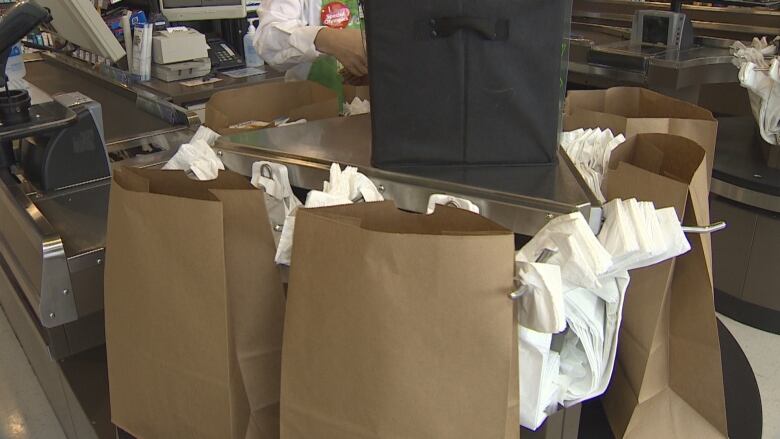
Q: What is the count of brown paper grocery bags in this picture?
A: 5